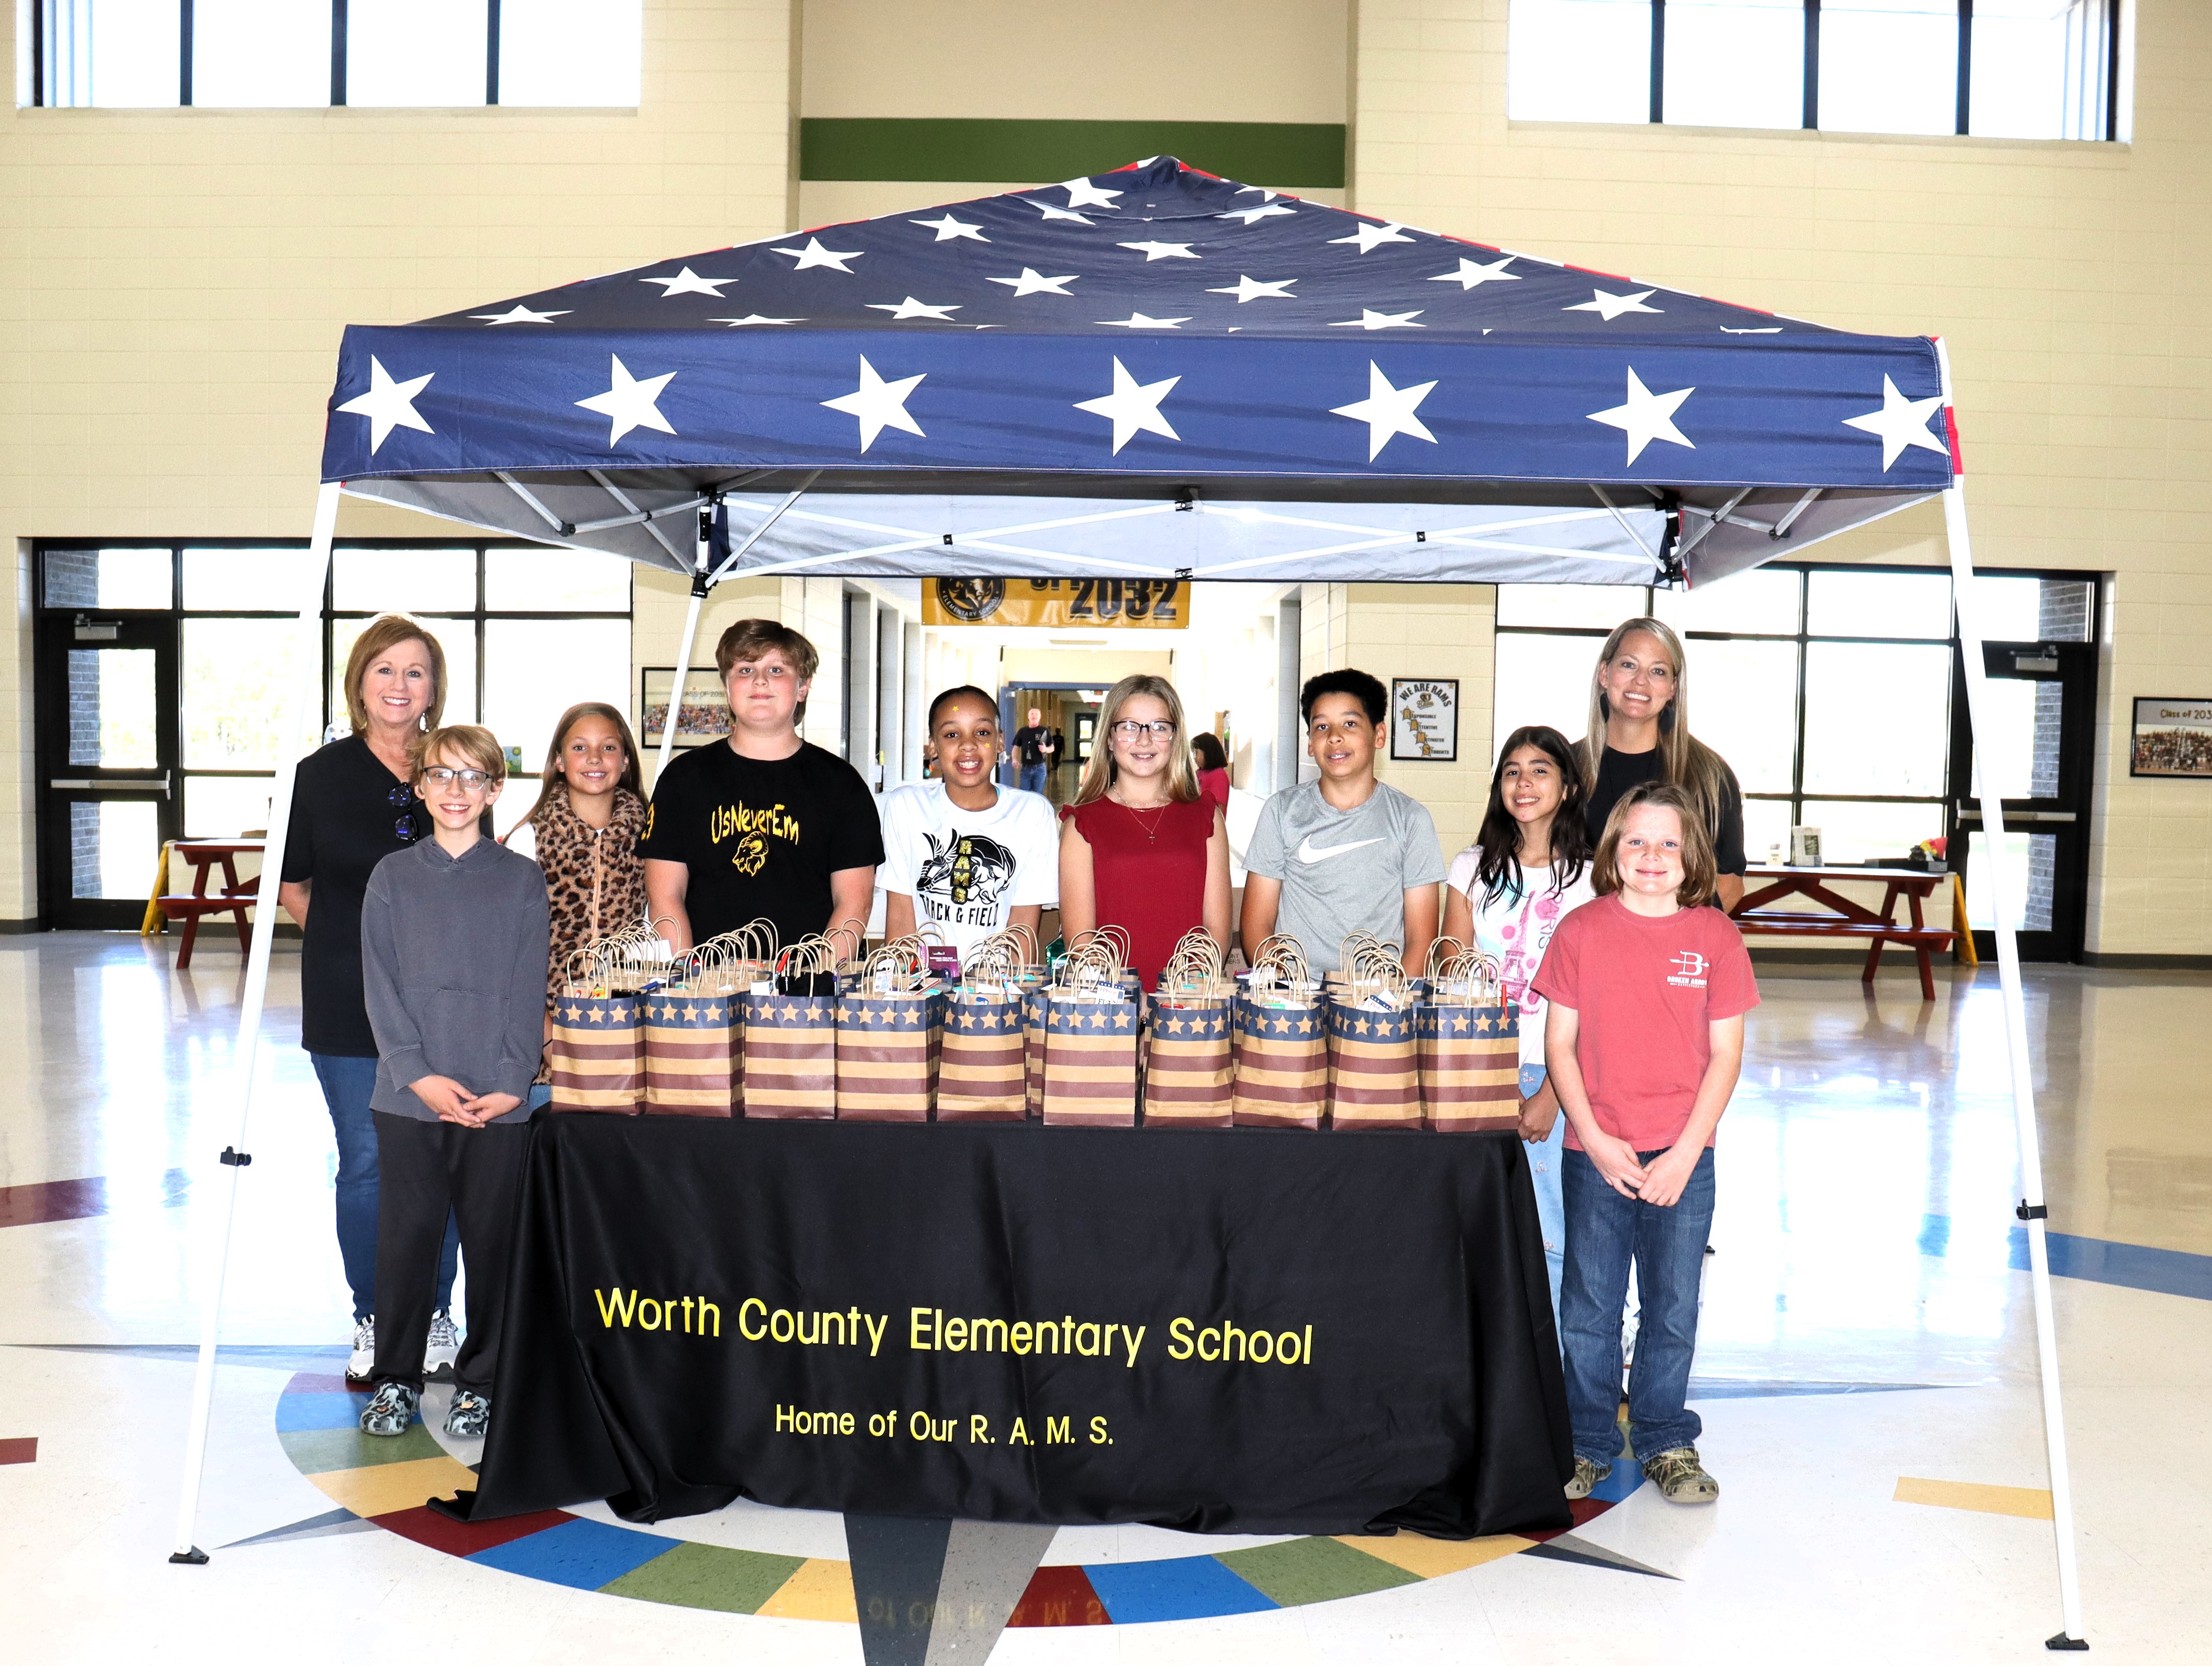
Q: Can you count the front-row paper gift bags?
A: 10